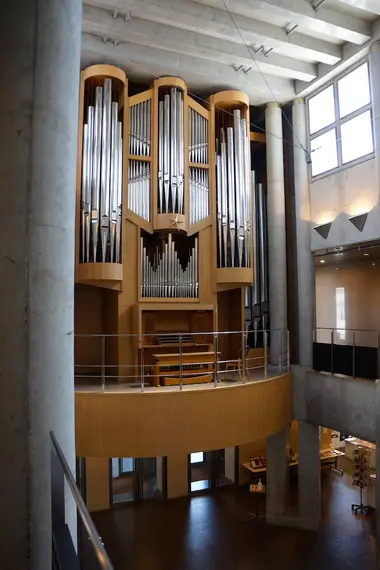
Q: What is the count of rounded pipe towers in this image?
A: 3